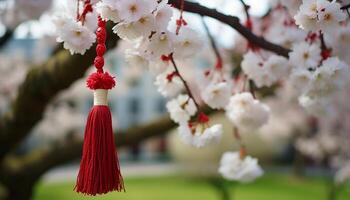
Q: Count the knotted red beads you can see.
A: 3